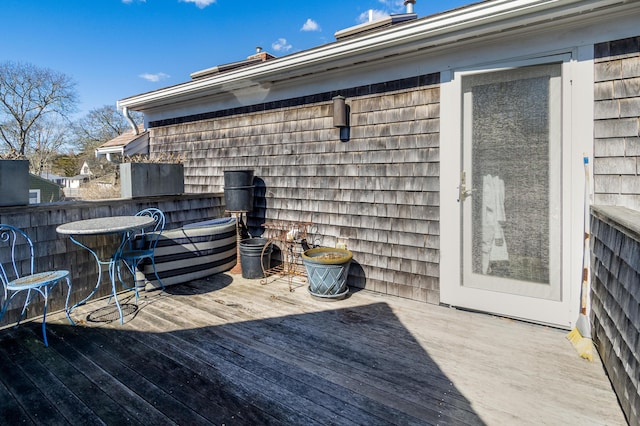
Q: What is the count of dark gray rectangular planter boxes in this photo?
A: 2